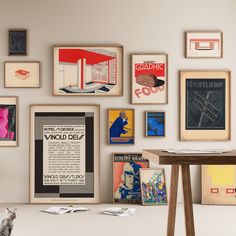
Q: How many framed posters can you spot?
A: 13